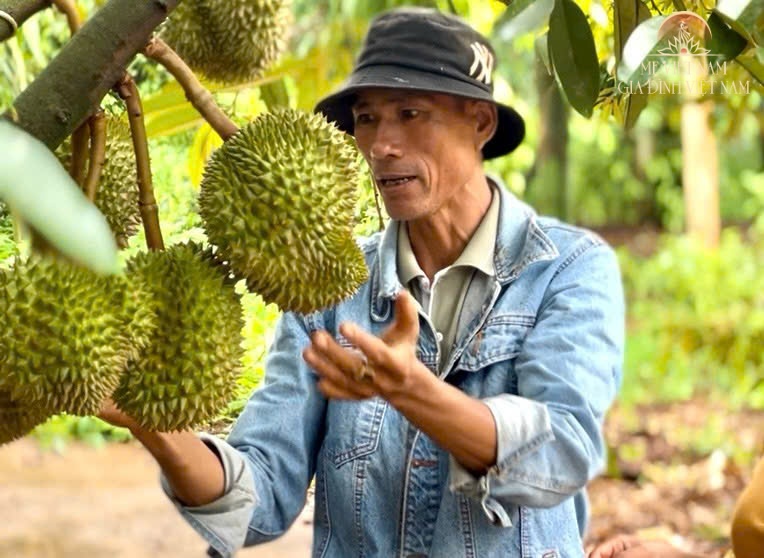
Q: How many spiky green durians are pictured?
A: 6